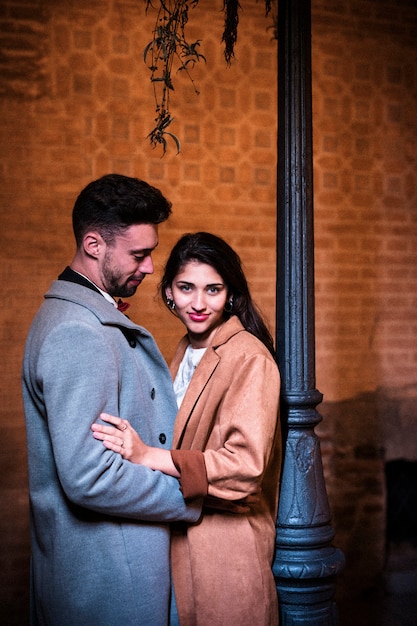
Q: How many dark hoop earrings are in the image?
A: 2